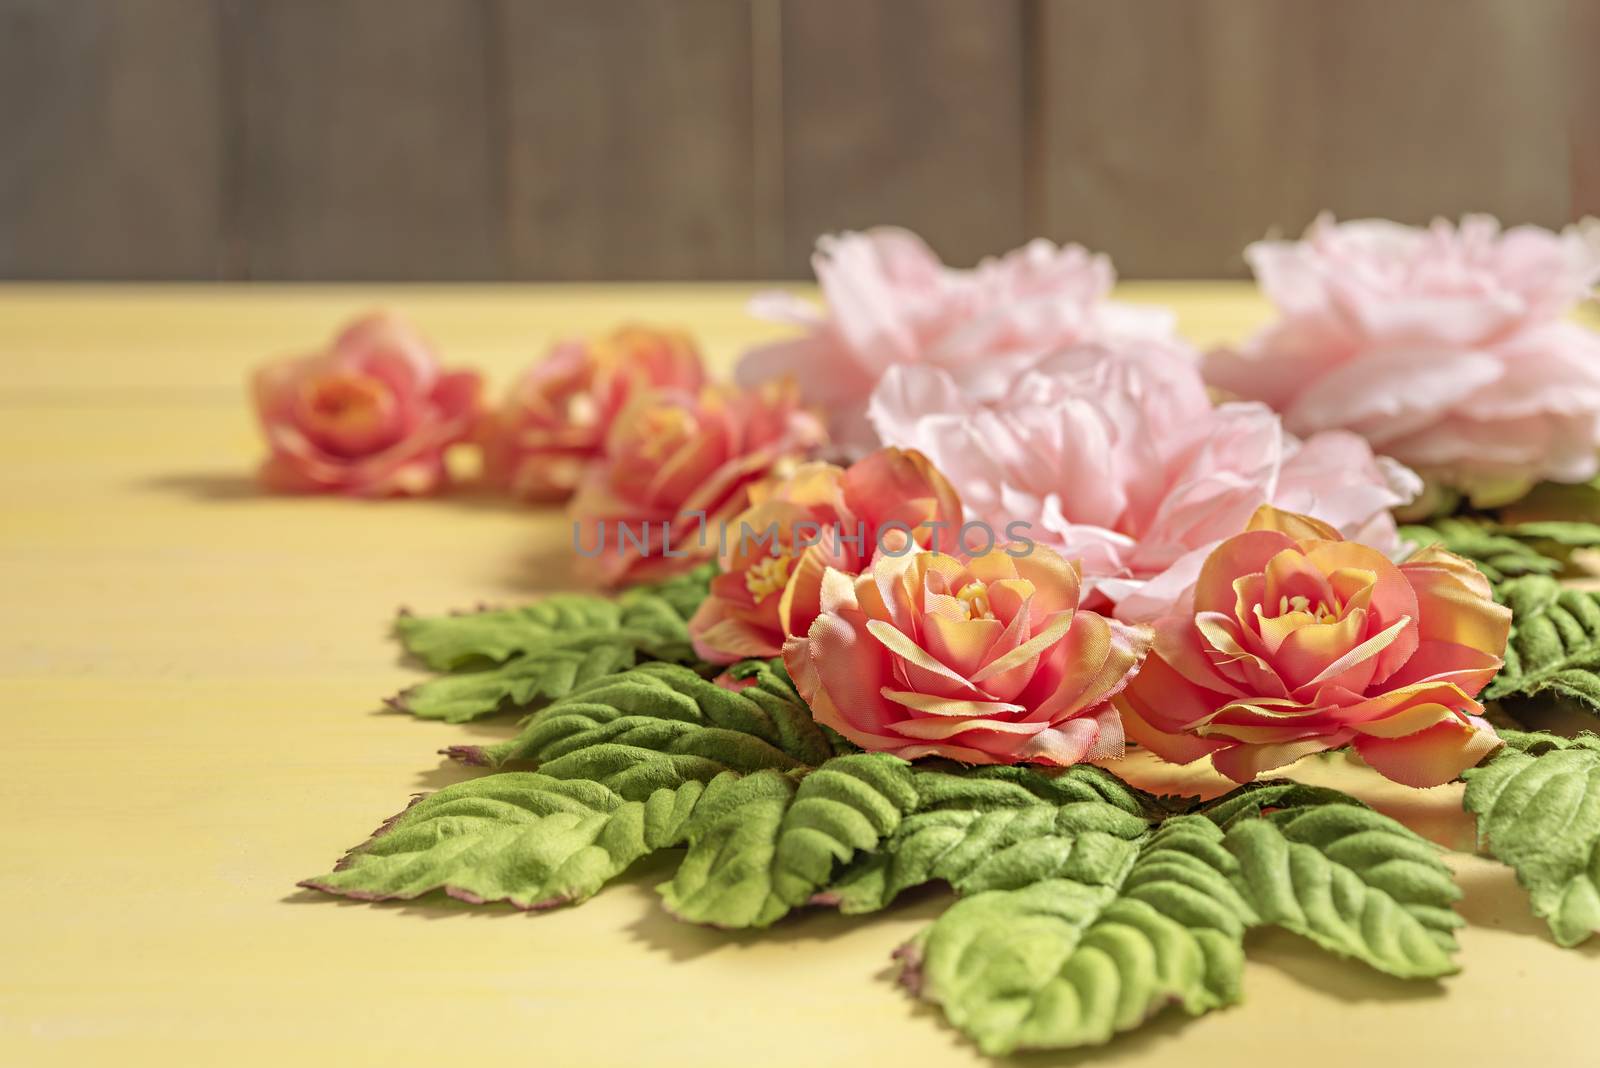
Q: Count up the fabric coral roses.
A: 6